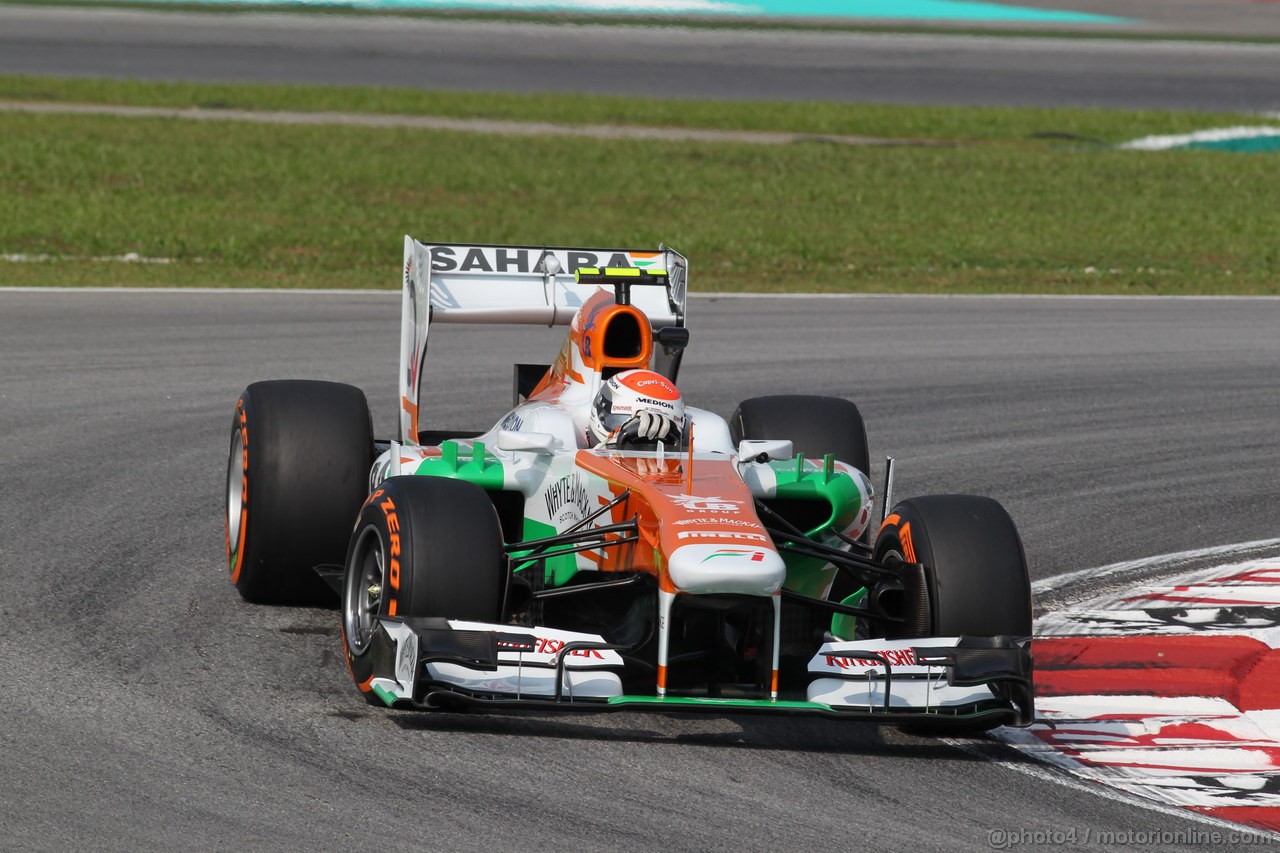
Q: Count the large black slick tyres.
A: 4